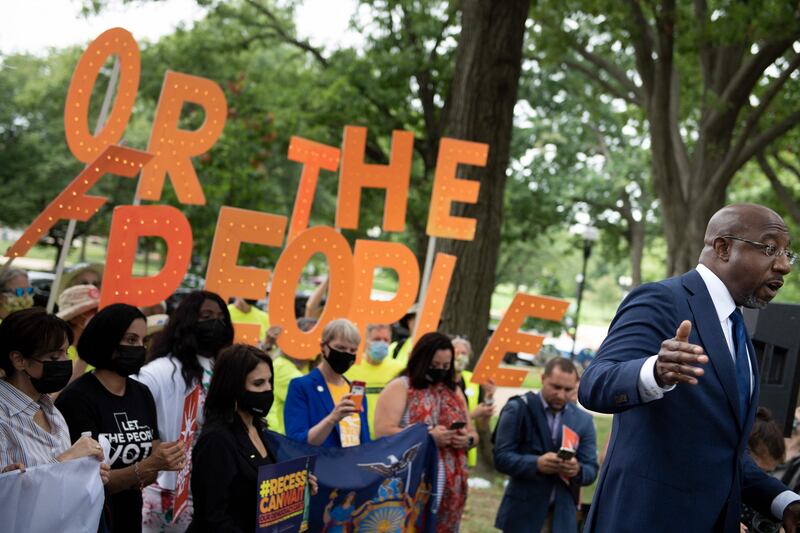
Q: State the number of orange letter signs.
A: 12